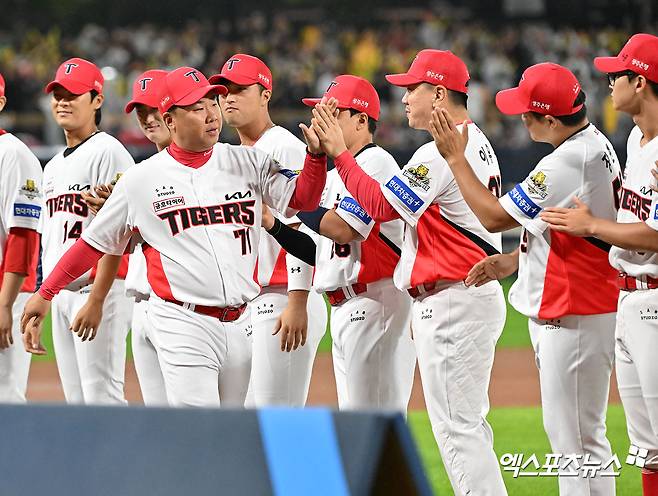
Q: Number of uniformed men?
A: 9